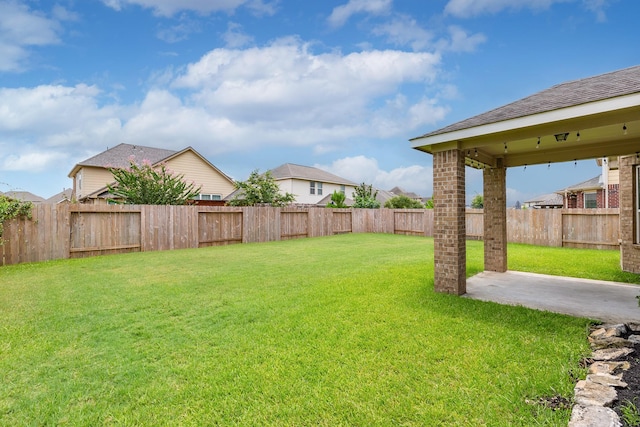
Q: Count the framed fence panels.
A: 7